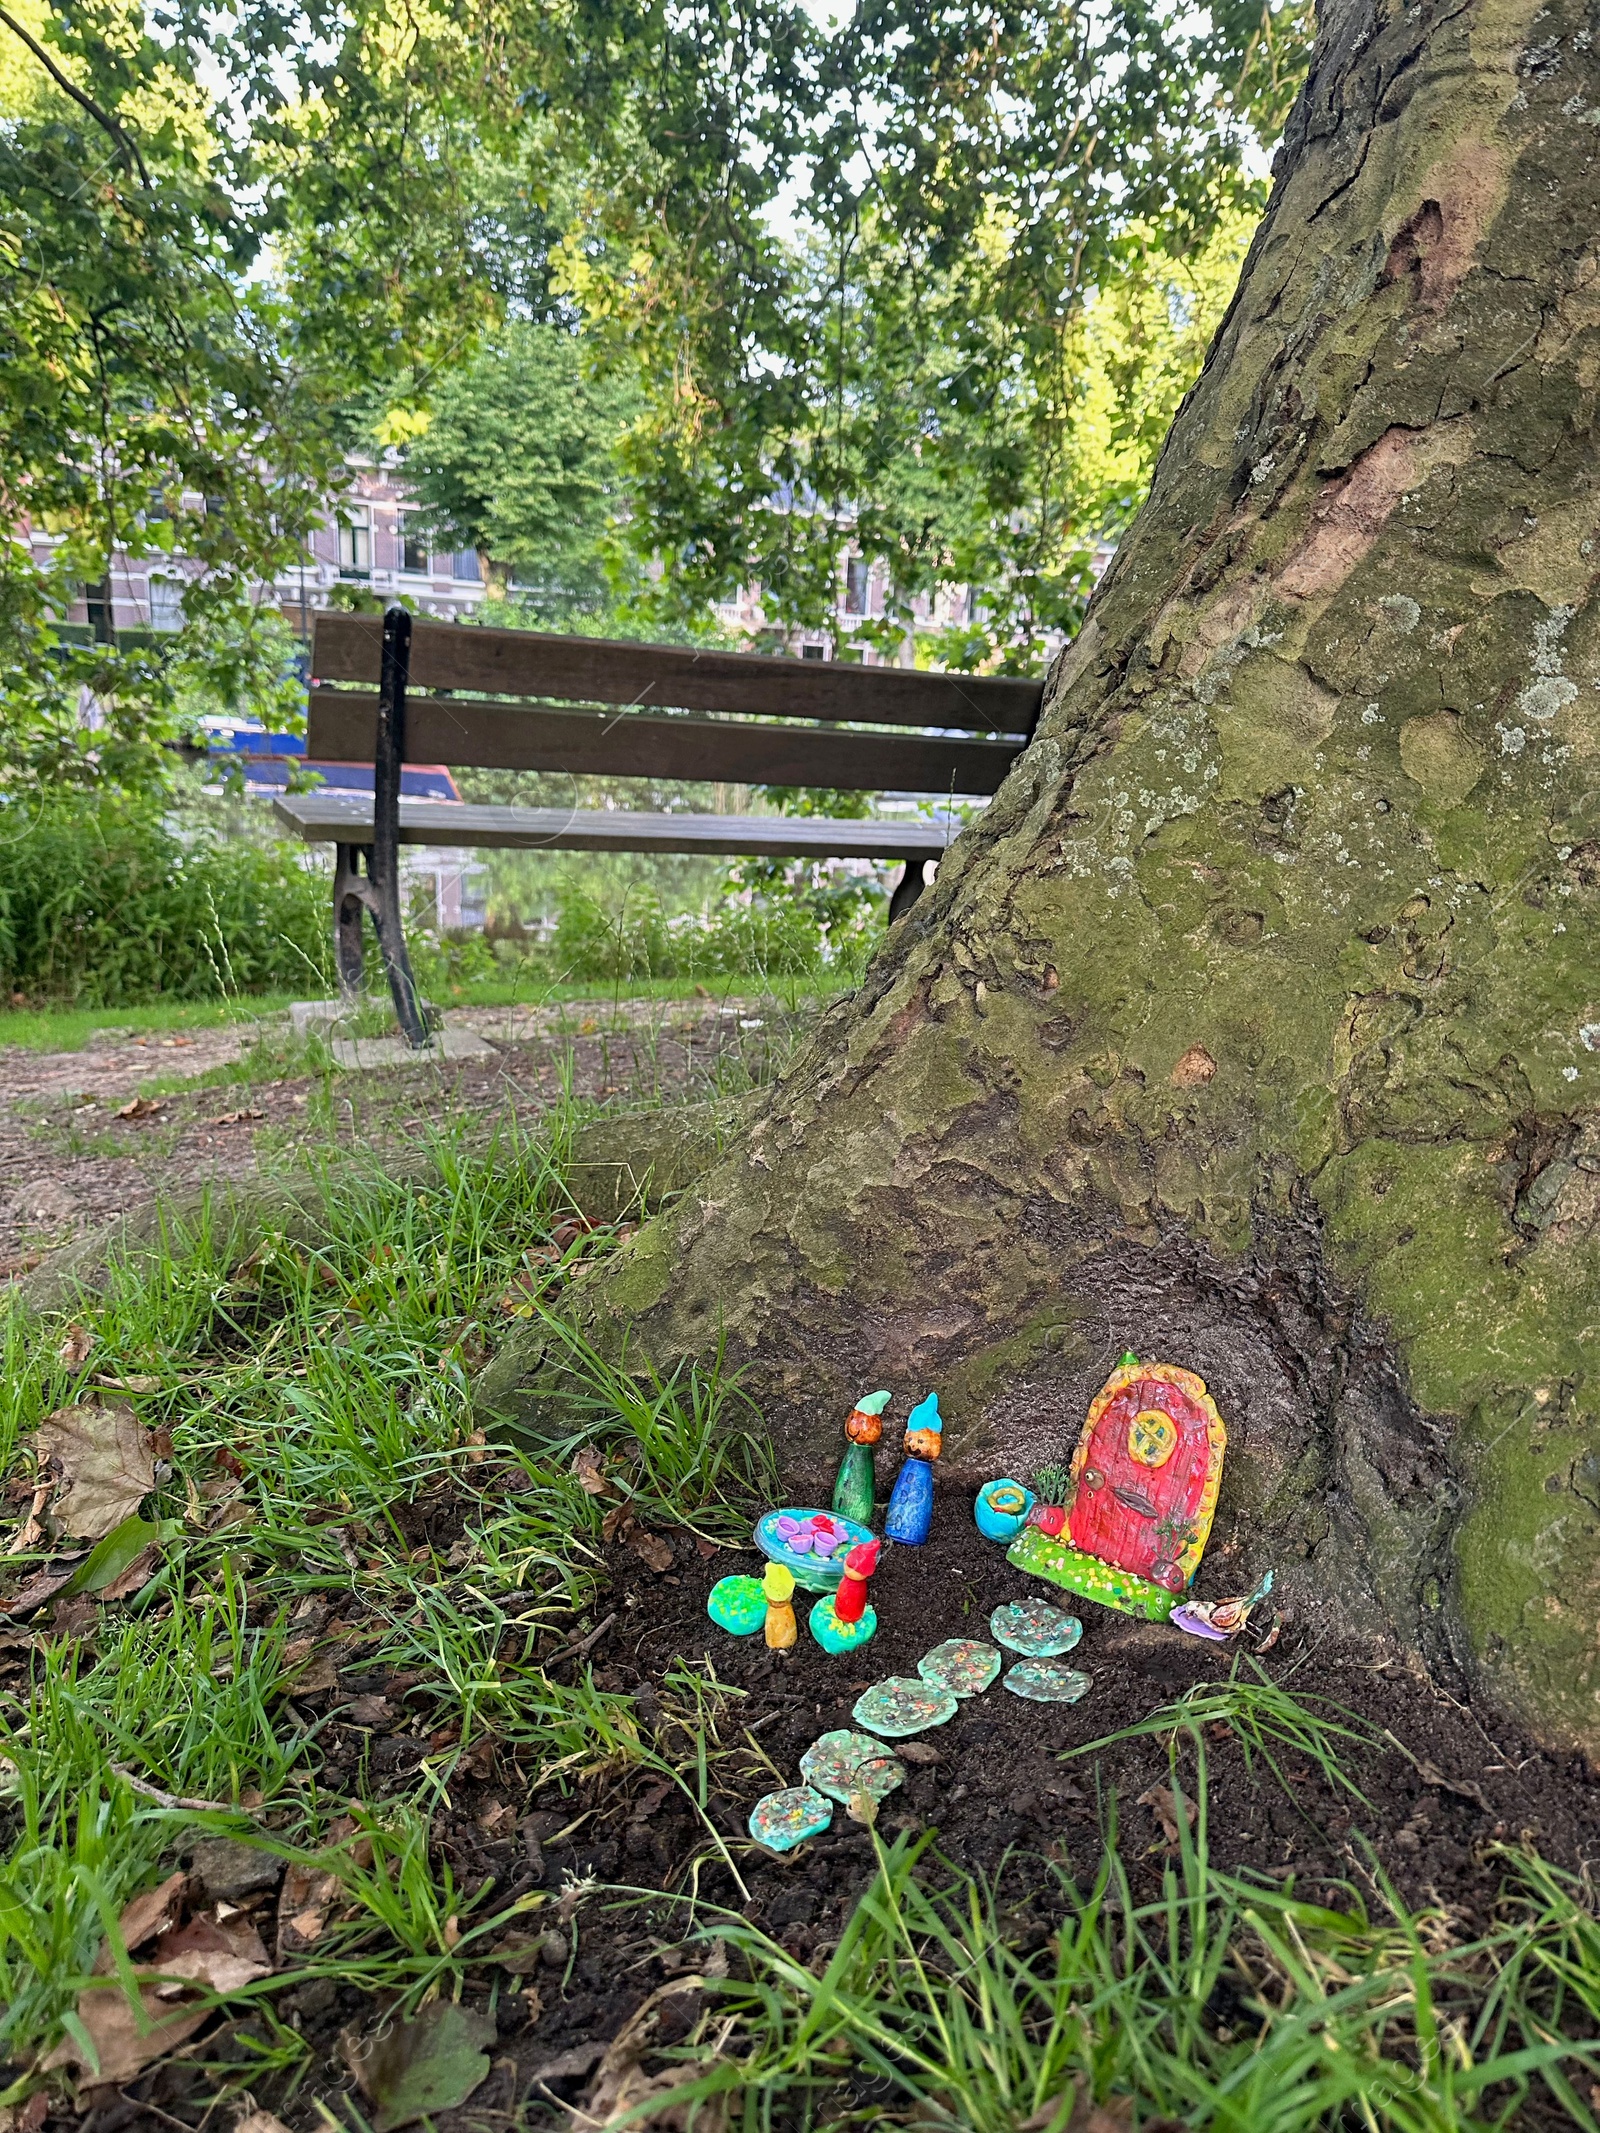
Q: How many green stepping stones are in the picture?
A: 6